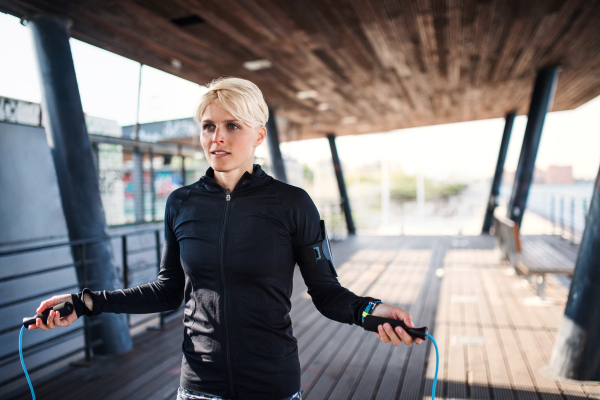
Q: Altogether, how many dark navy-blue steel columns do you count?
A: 6